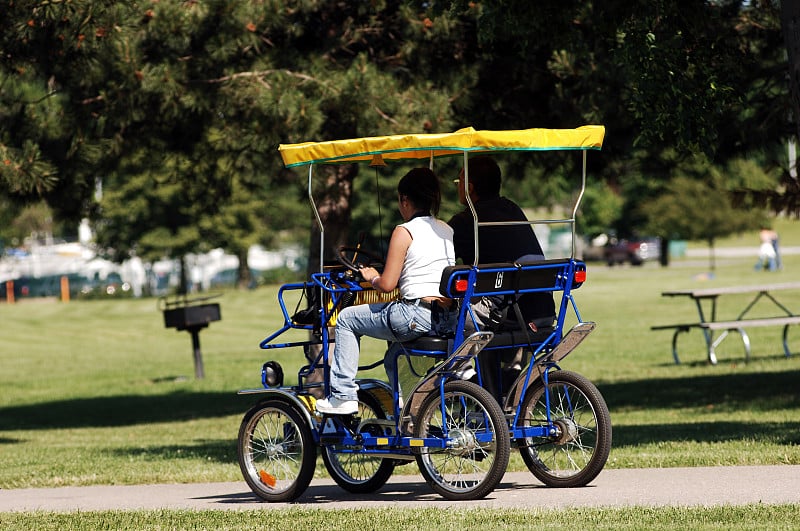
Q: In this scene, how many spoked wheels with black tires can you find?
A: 4